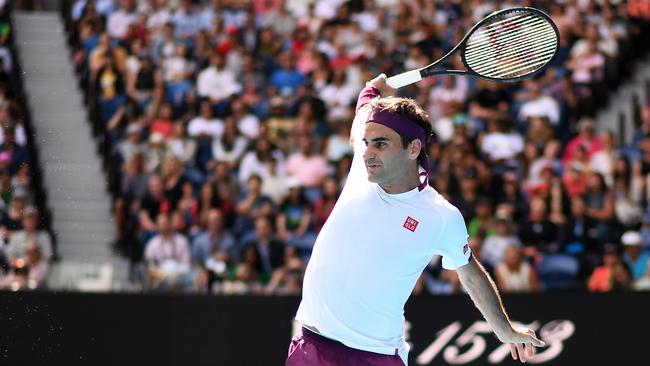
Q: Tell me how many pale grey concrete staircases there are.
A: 2